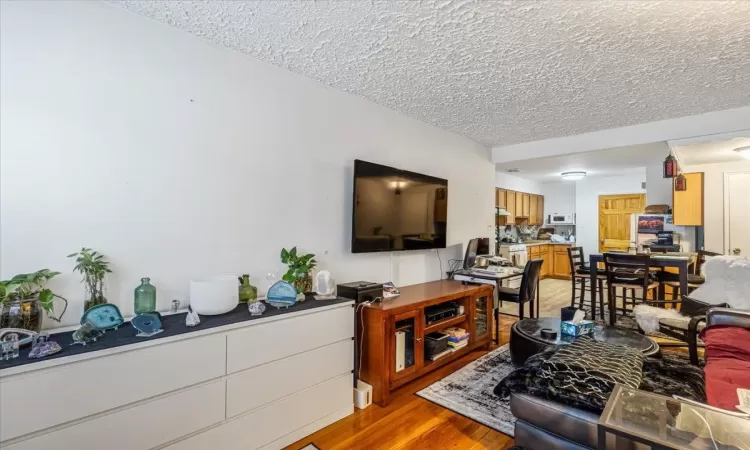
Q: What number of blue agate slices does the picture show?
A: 3